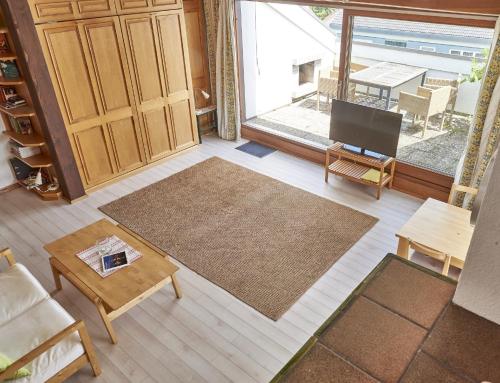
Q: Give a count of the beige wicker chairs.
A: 4